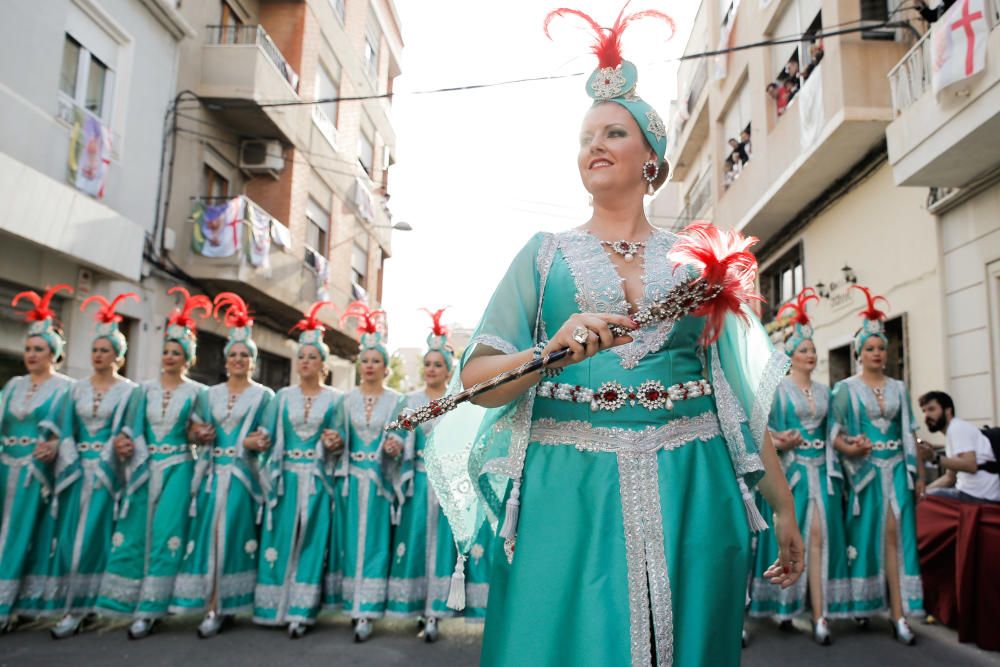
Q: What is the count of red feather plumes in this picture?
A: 11